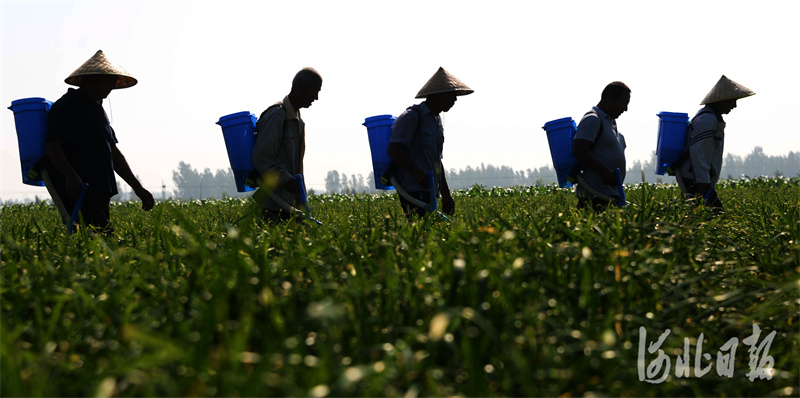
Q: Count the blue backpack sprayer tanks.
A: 5